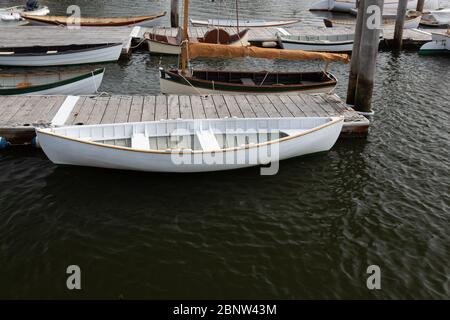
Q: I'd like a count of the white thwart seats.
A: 2